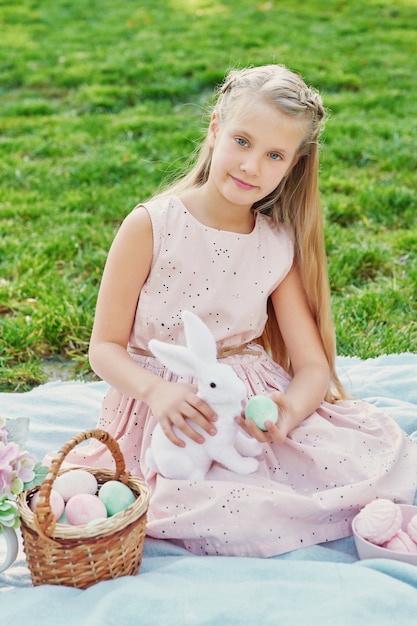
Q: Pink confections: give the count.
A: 3